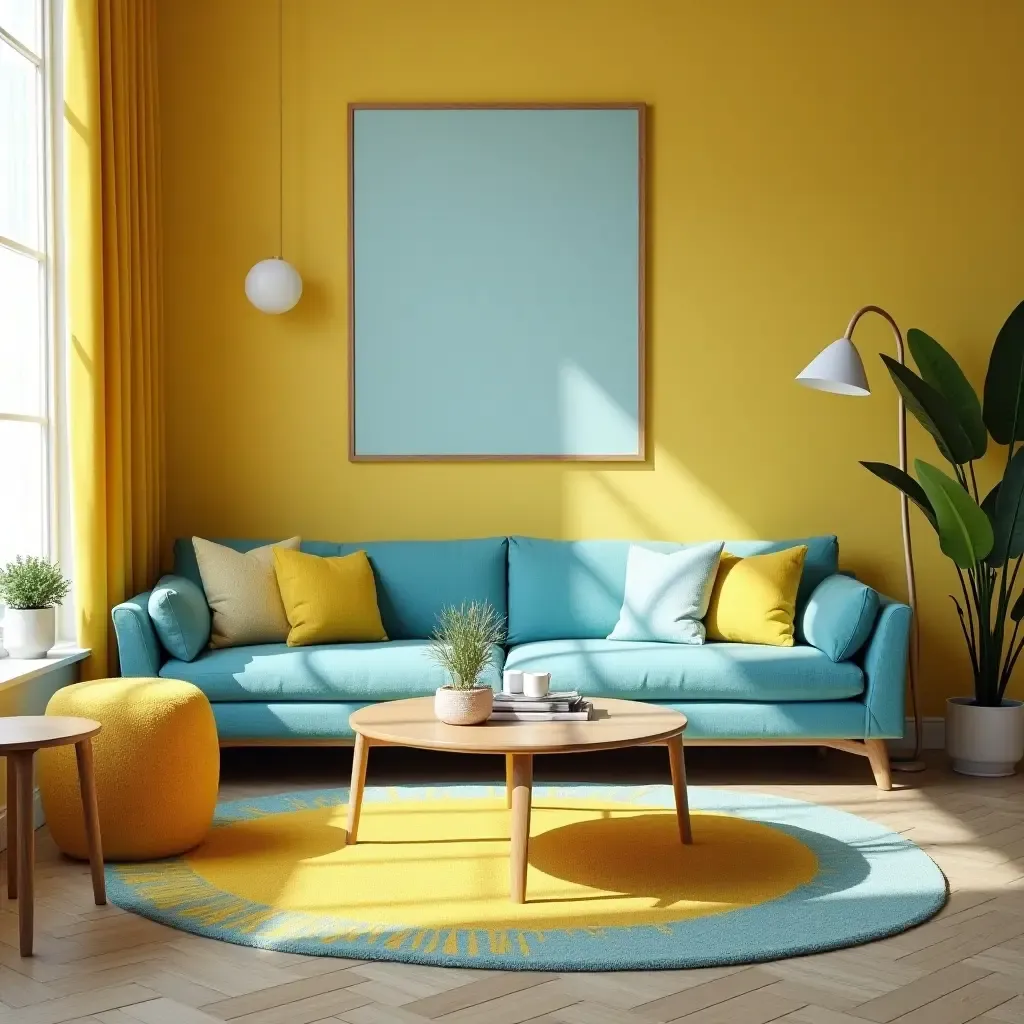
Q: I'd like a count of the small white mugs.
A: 2